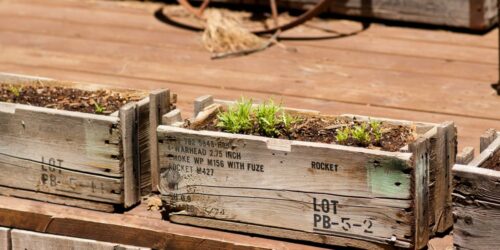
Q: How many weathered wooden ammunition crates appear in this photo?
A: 3